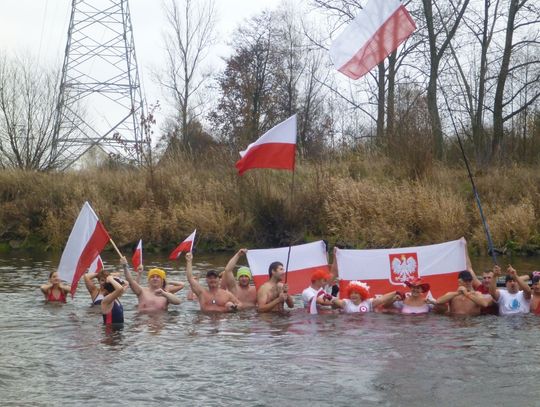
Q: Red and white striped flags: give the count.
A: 8